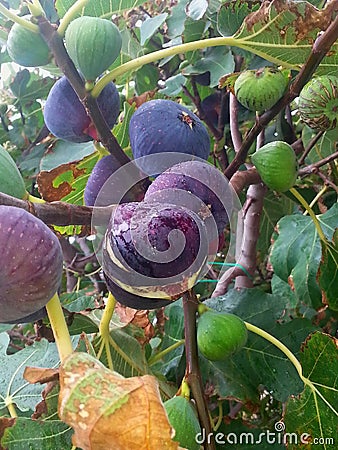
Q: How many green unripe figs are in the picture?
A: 8